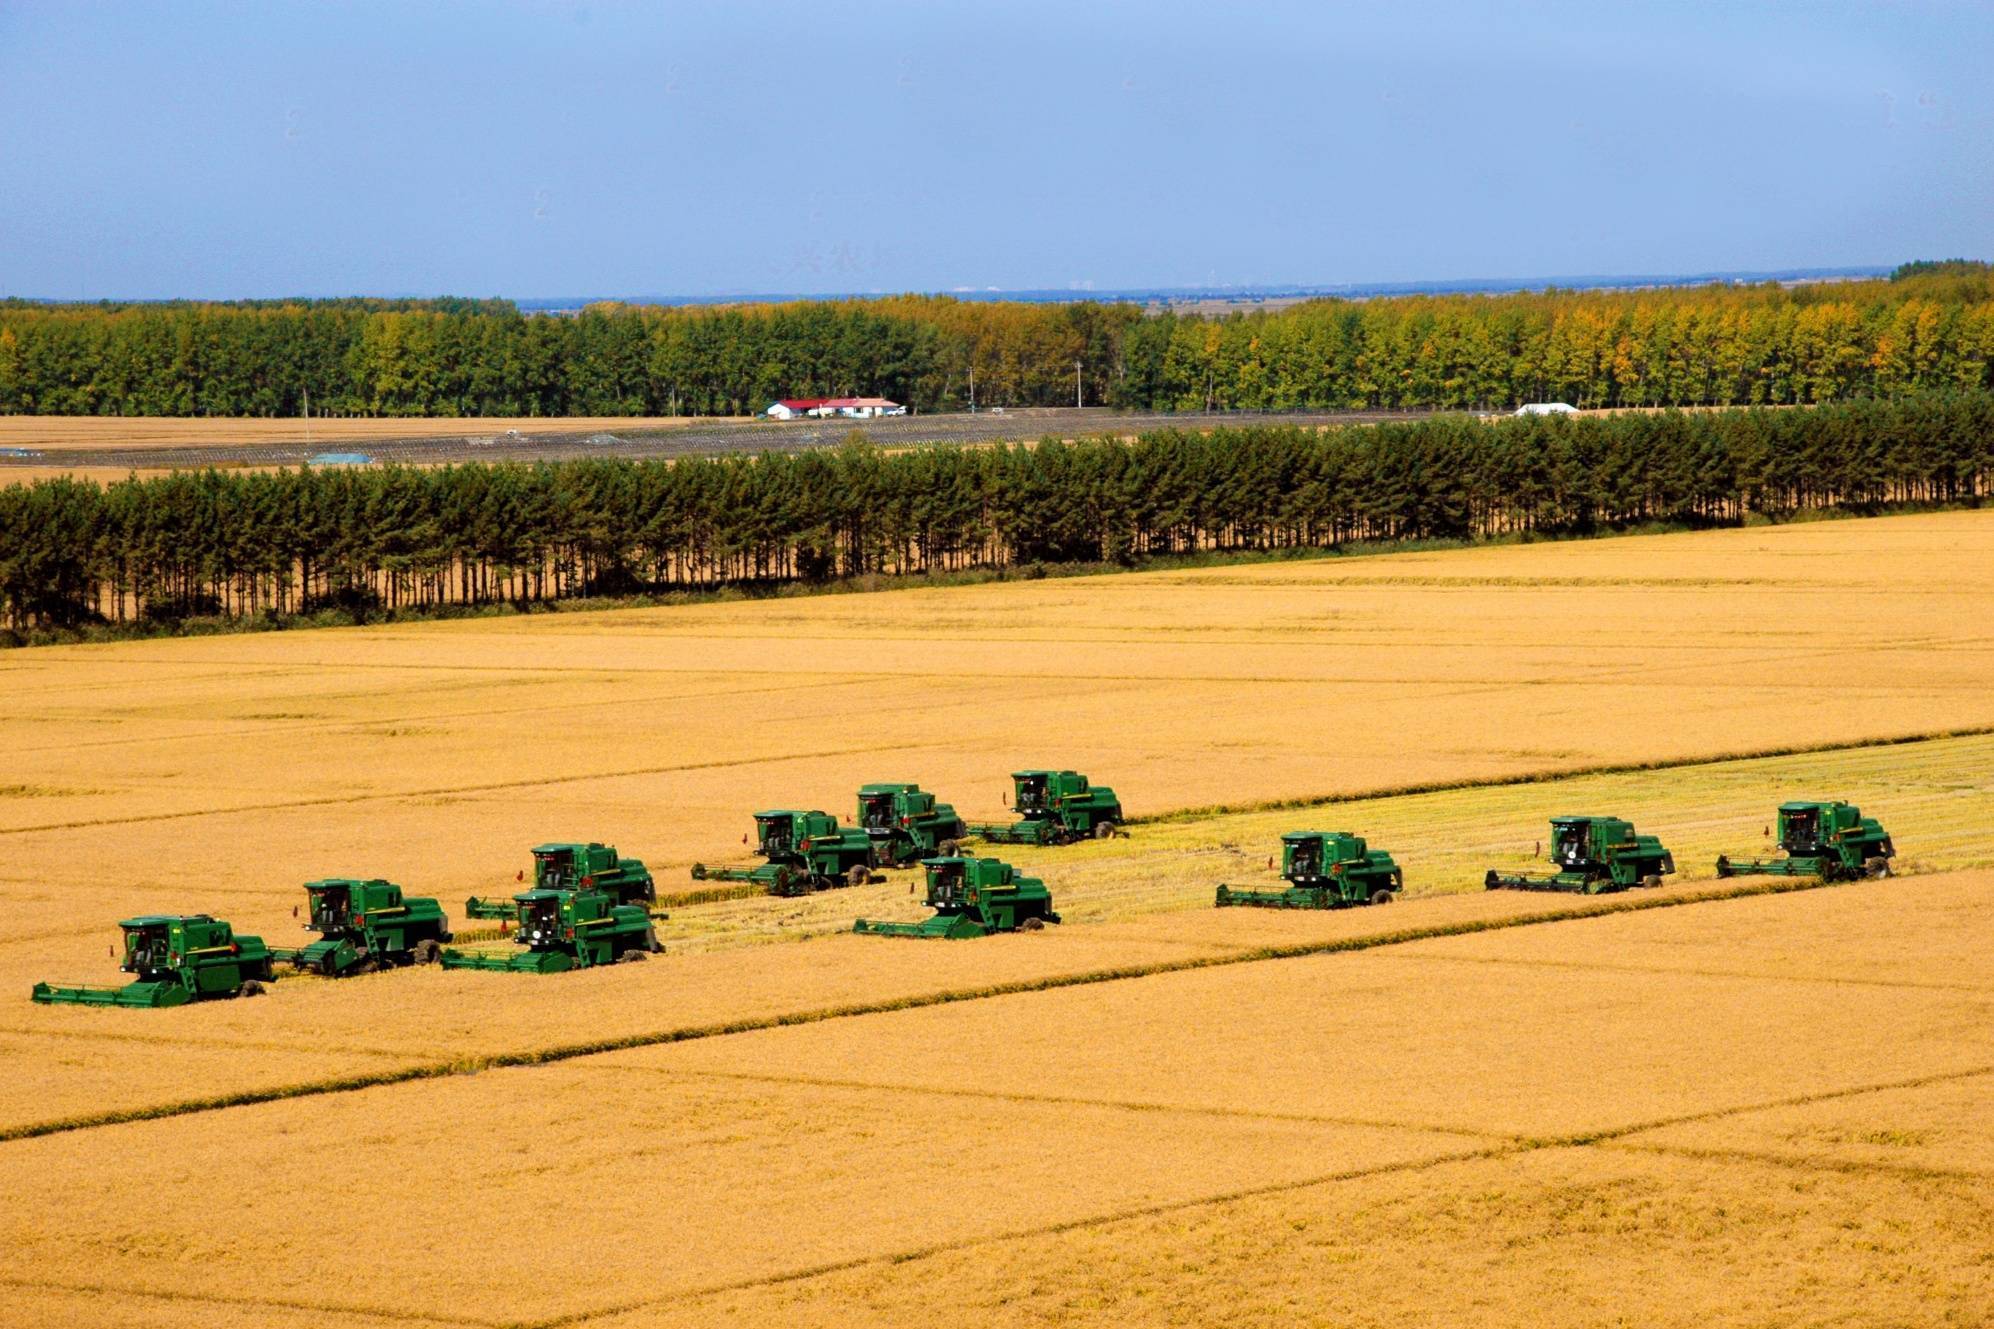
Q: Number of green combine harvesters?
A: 11